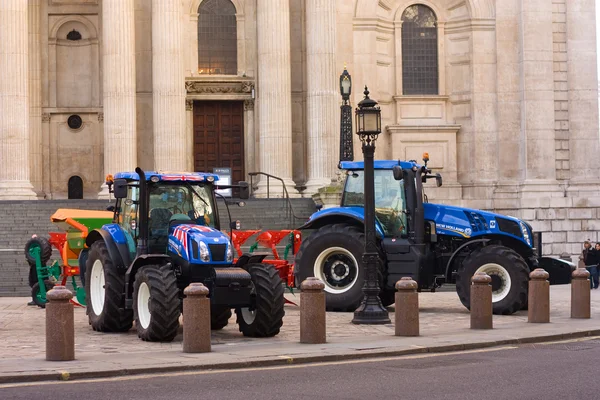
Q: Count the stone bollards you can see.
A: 7